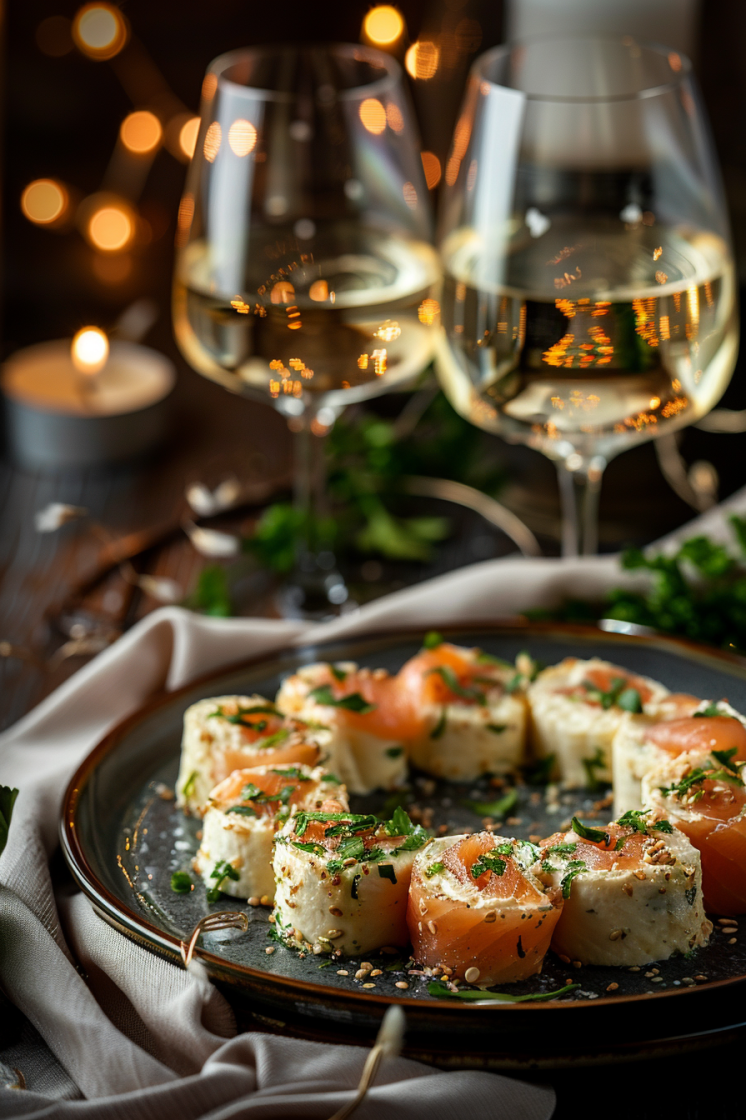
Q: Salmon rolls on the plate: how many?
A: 10